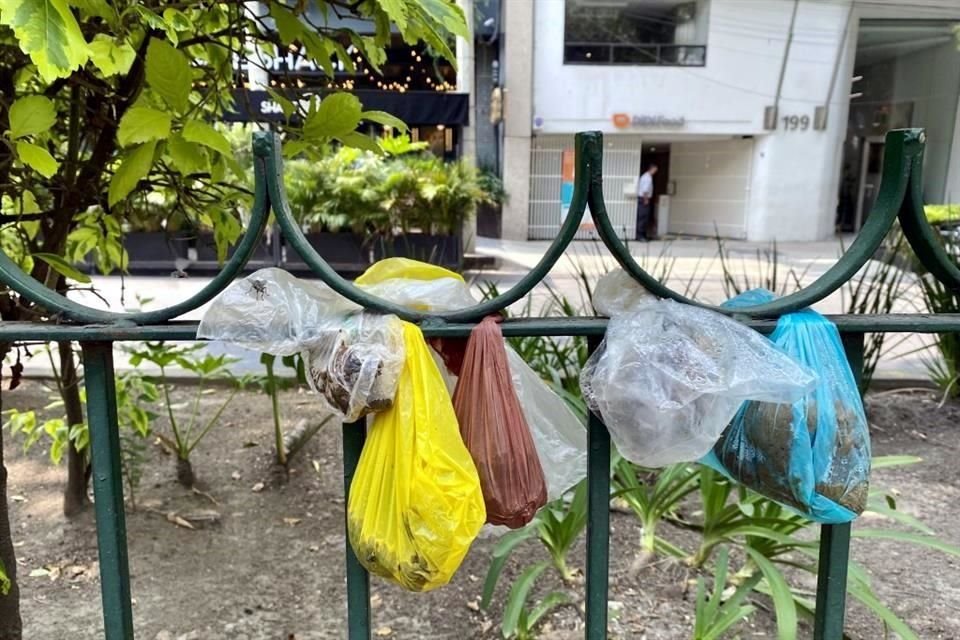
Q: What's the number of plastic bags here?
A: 6